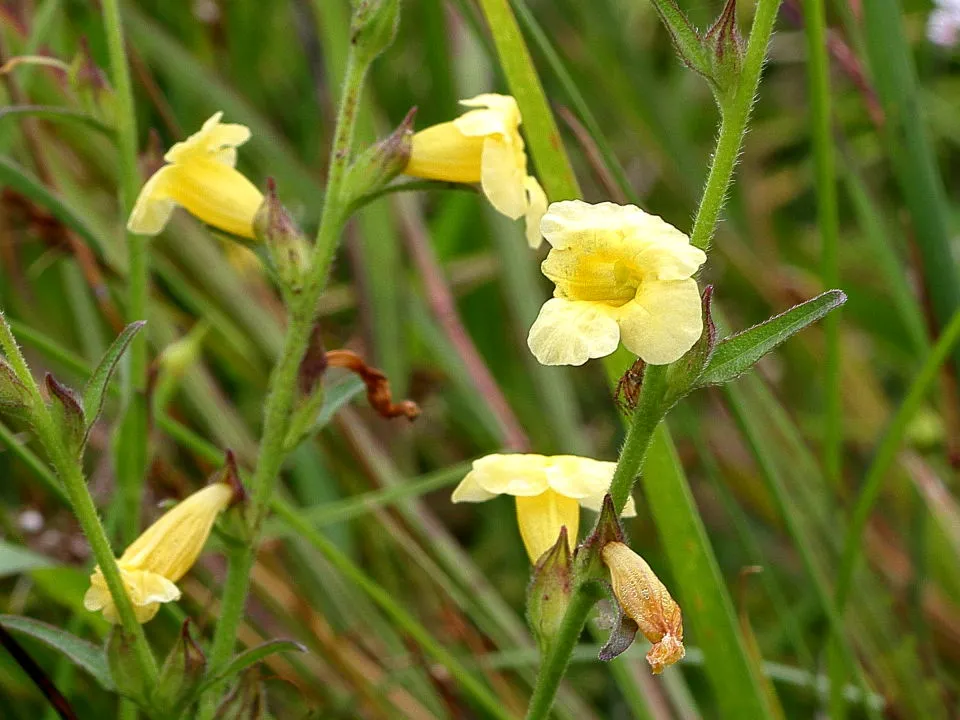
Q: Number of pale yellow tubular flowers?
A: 5